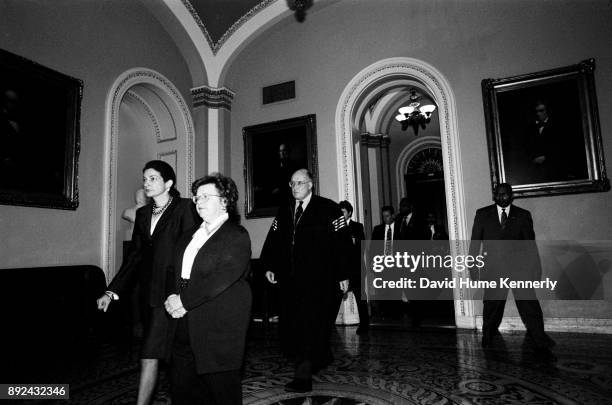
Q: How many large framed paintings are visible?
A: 3